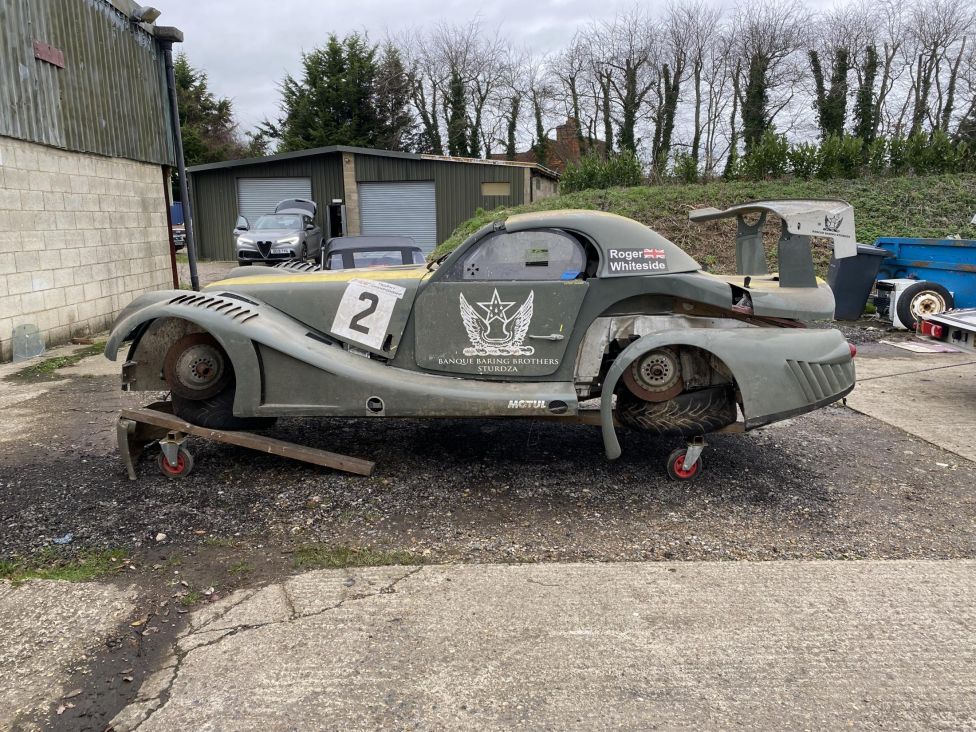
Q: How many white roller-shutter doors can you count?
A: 2